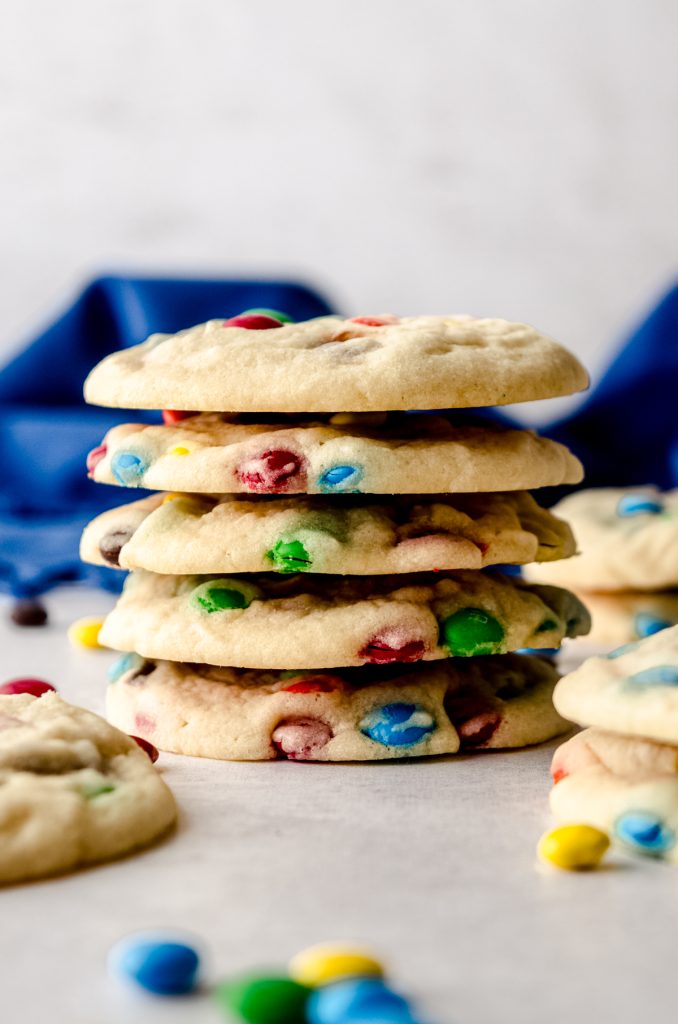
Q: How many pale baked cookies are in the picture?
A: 10